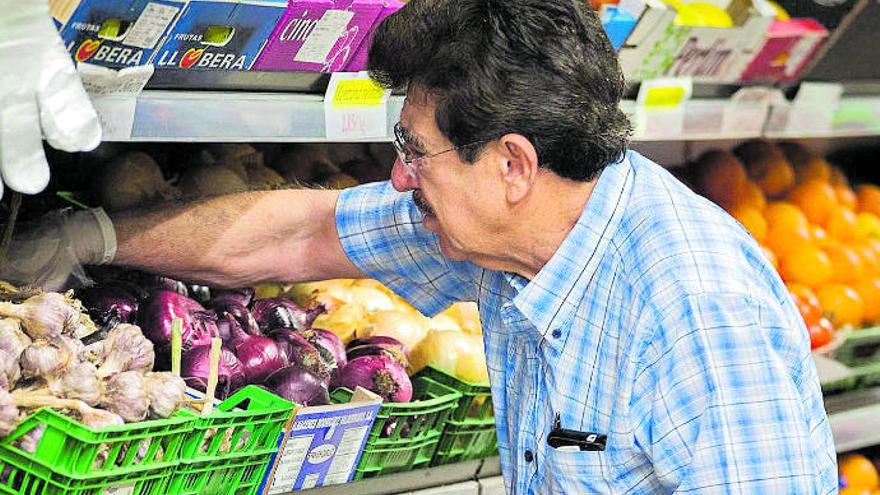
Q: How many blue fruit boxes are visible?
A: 2